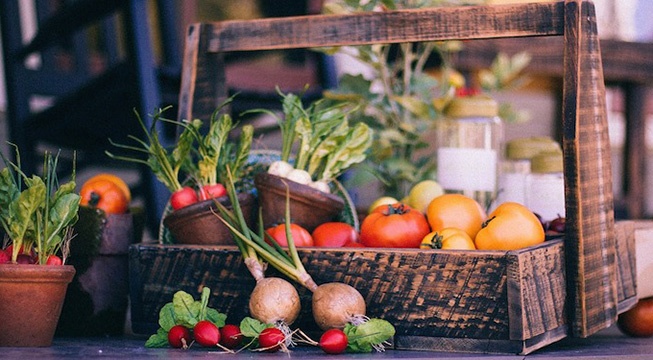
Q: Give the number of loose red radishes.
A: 5